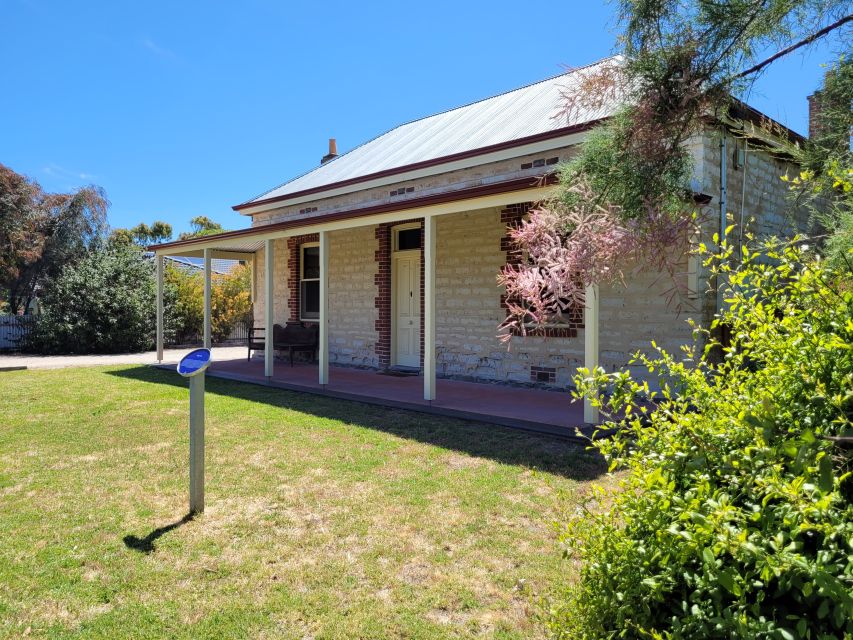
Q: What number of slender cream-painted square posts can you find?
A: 6